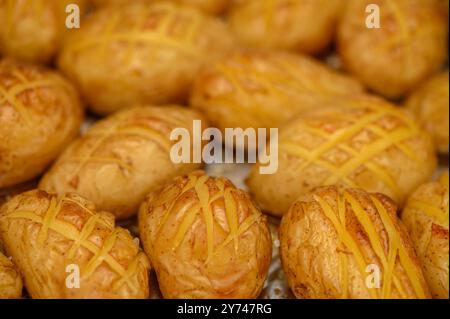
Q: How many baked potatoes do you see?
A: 15